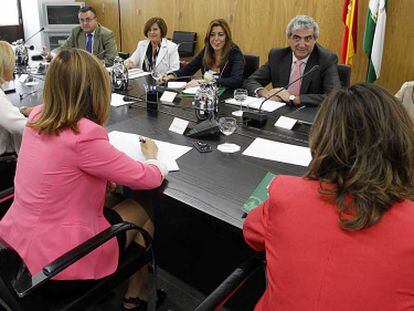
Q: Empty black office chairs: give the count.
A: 1